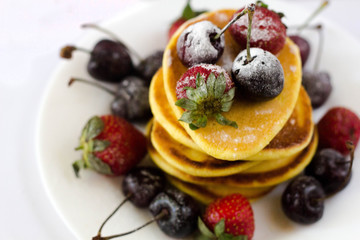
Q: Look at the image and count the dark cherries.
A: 11